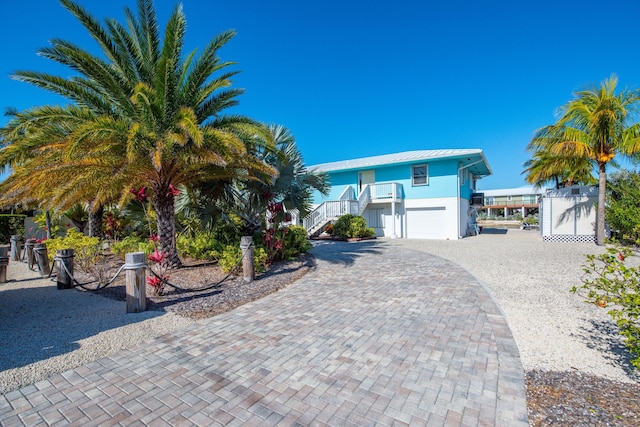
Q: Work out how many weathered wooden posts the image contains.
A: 7